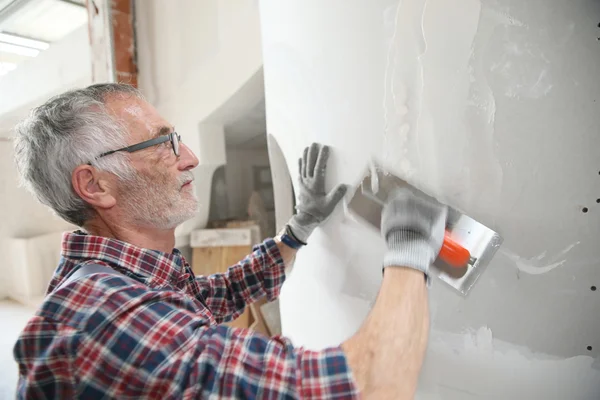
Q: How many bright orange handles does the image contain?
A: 1